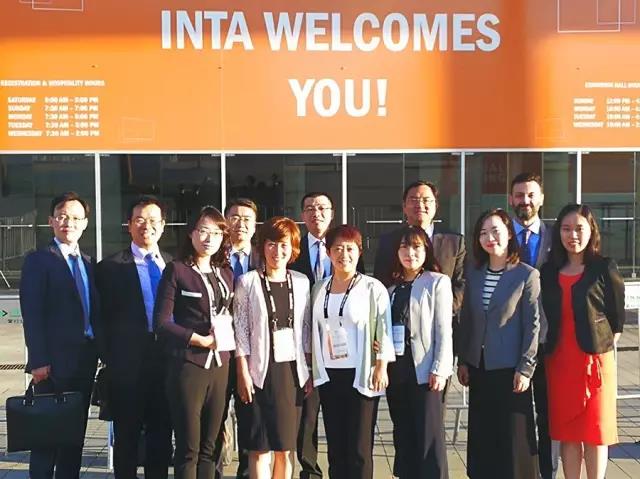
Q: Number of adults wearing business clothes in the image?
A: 12